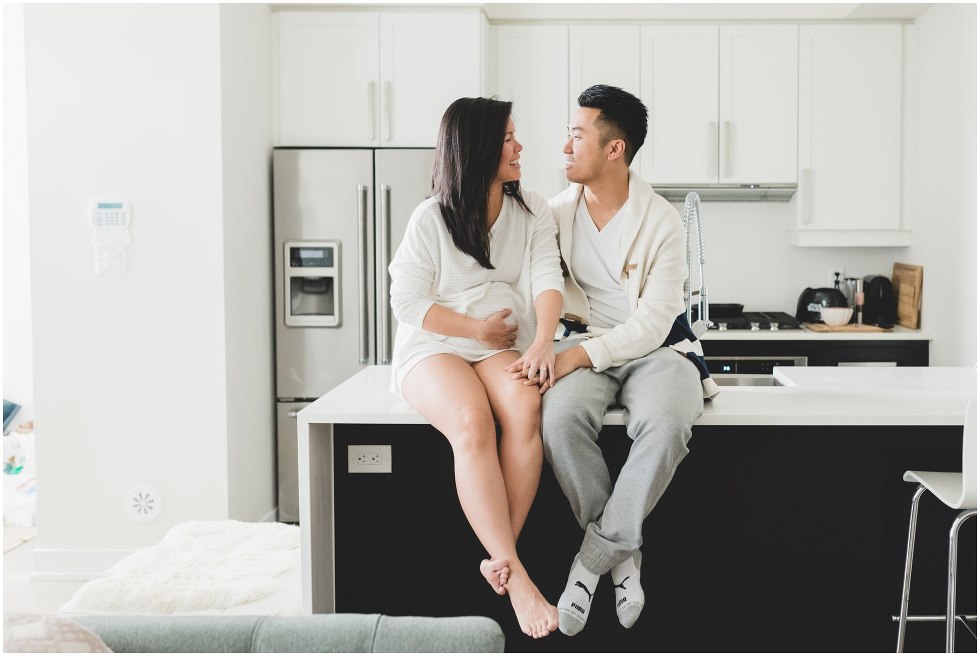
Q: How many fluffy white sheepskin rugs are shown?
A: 1